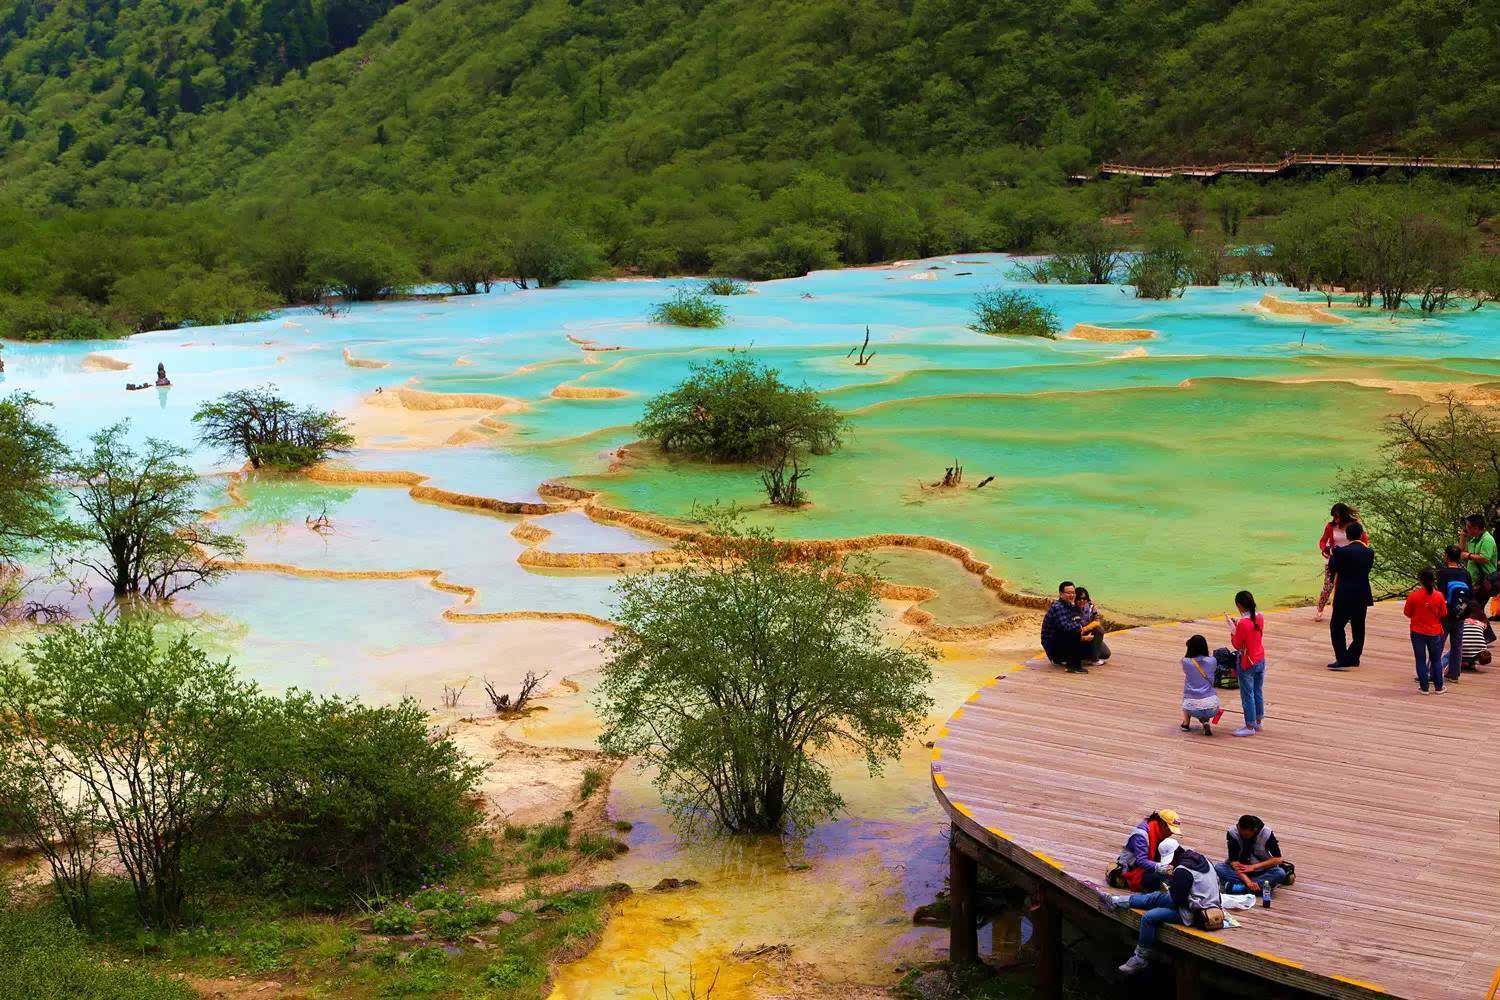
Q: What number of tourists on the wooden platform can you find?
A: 13